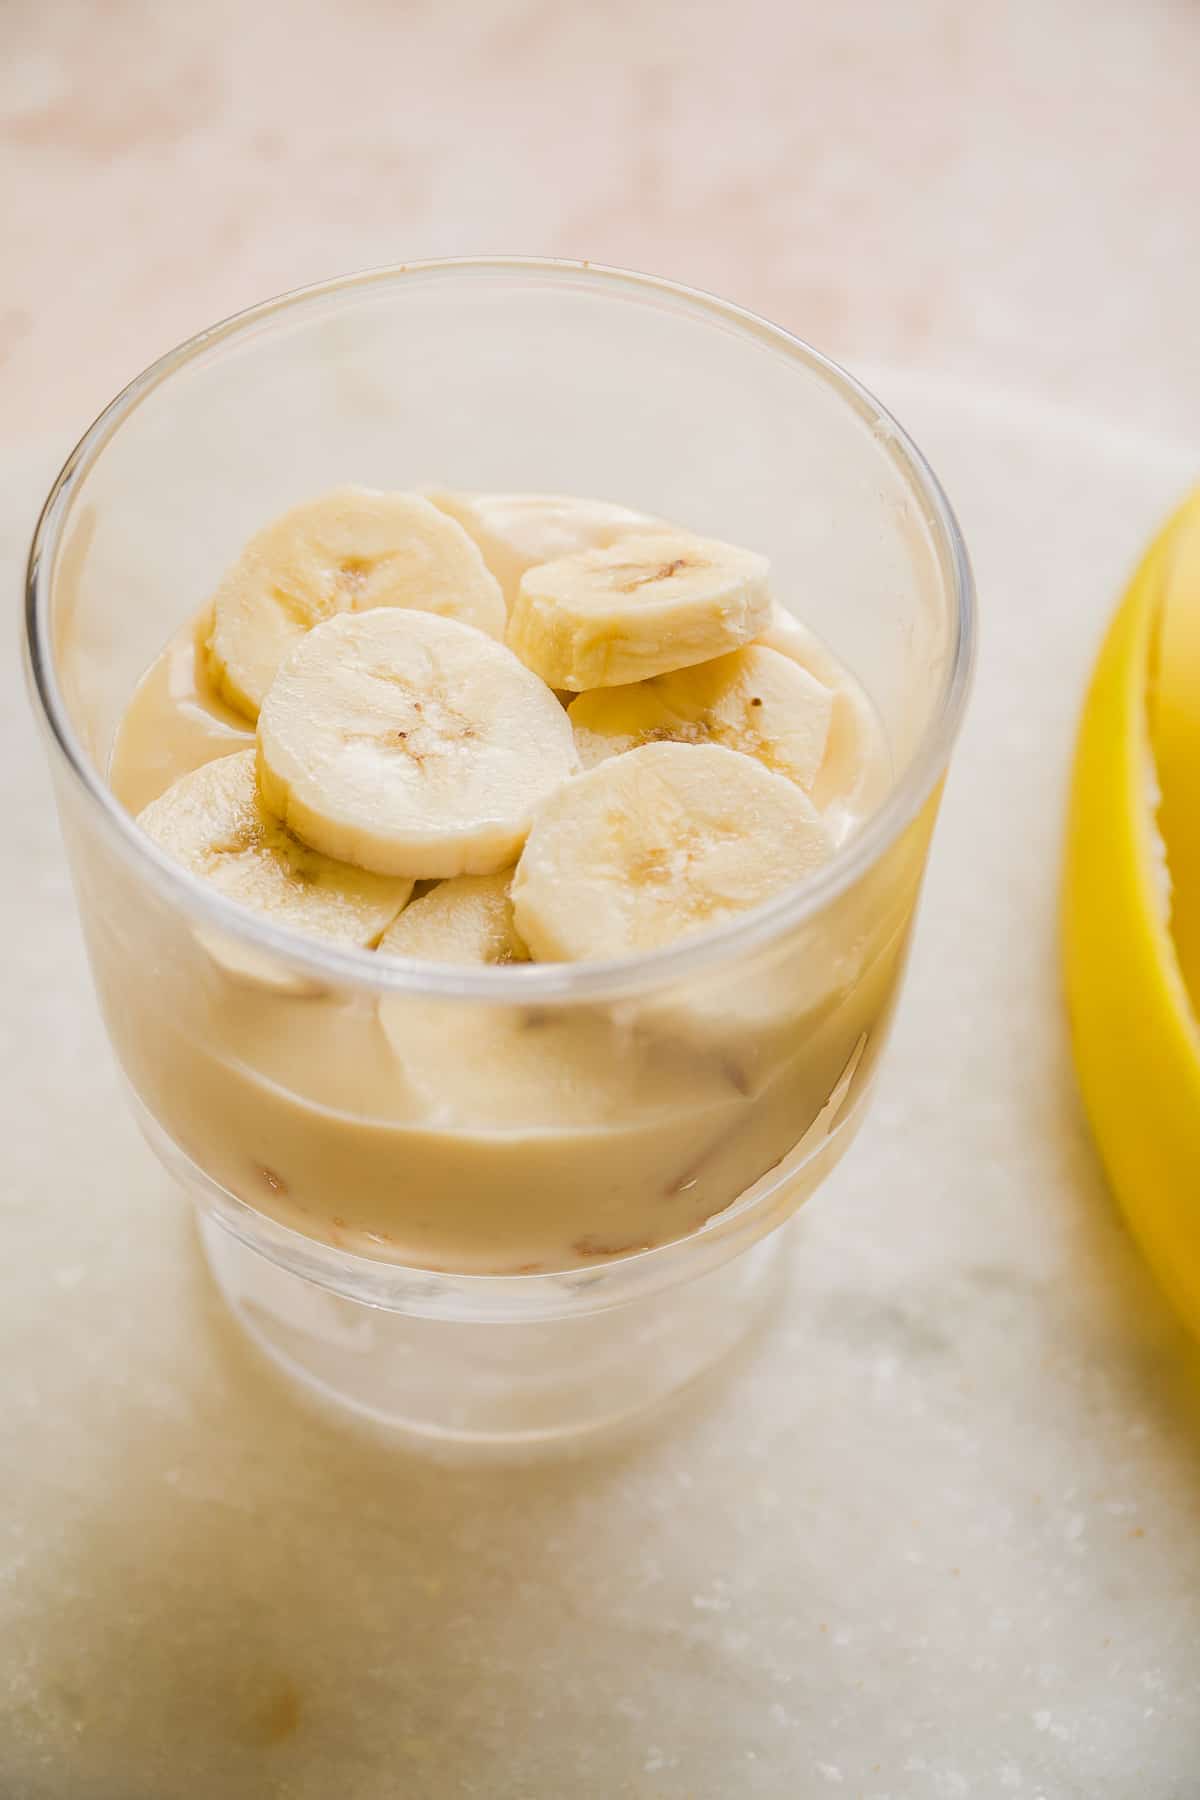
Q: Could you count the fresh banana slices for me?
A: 7